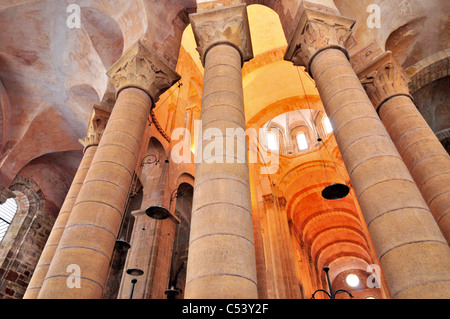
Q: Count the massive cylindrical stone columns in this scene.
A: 5